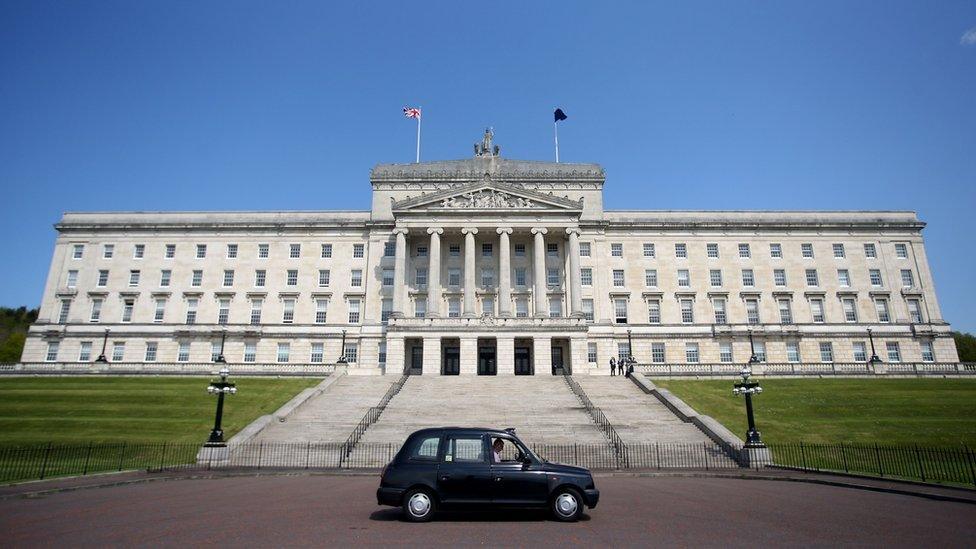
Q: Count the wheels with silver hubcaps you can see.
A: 2